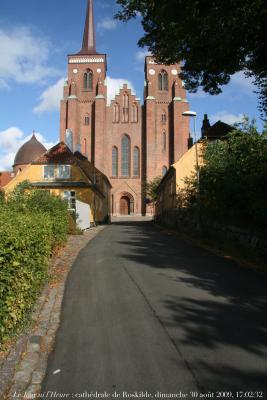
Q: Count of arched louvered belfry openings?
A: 2